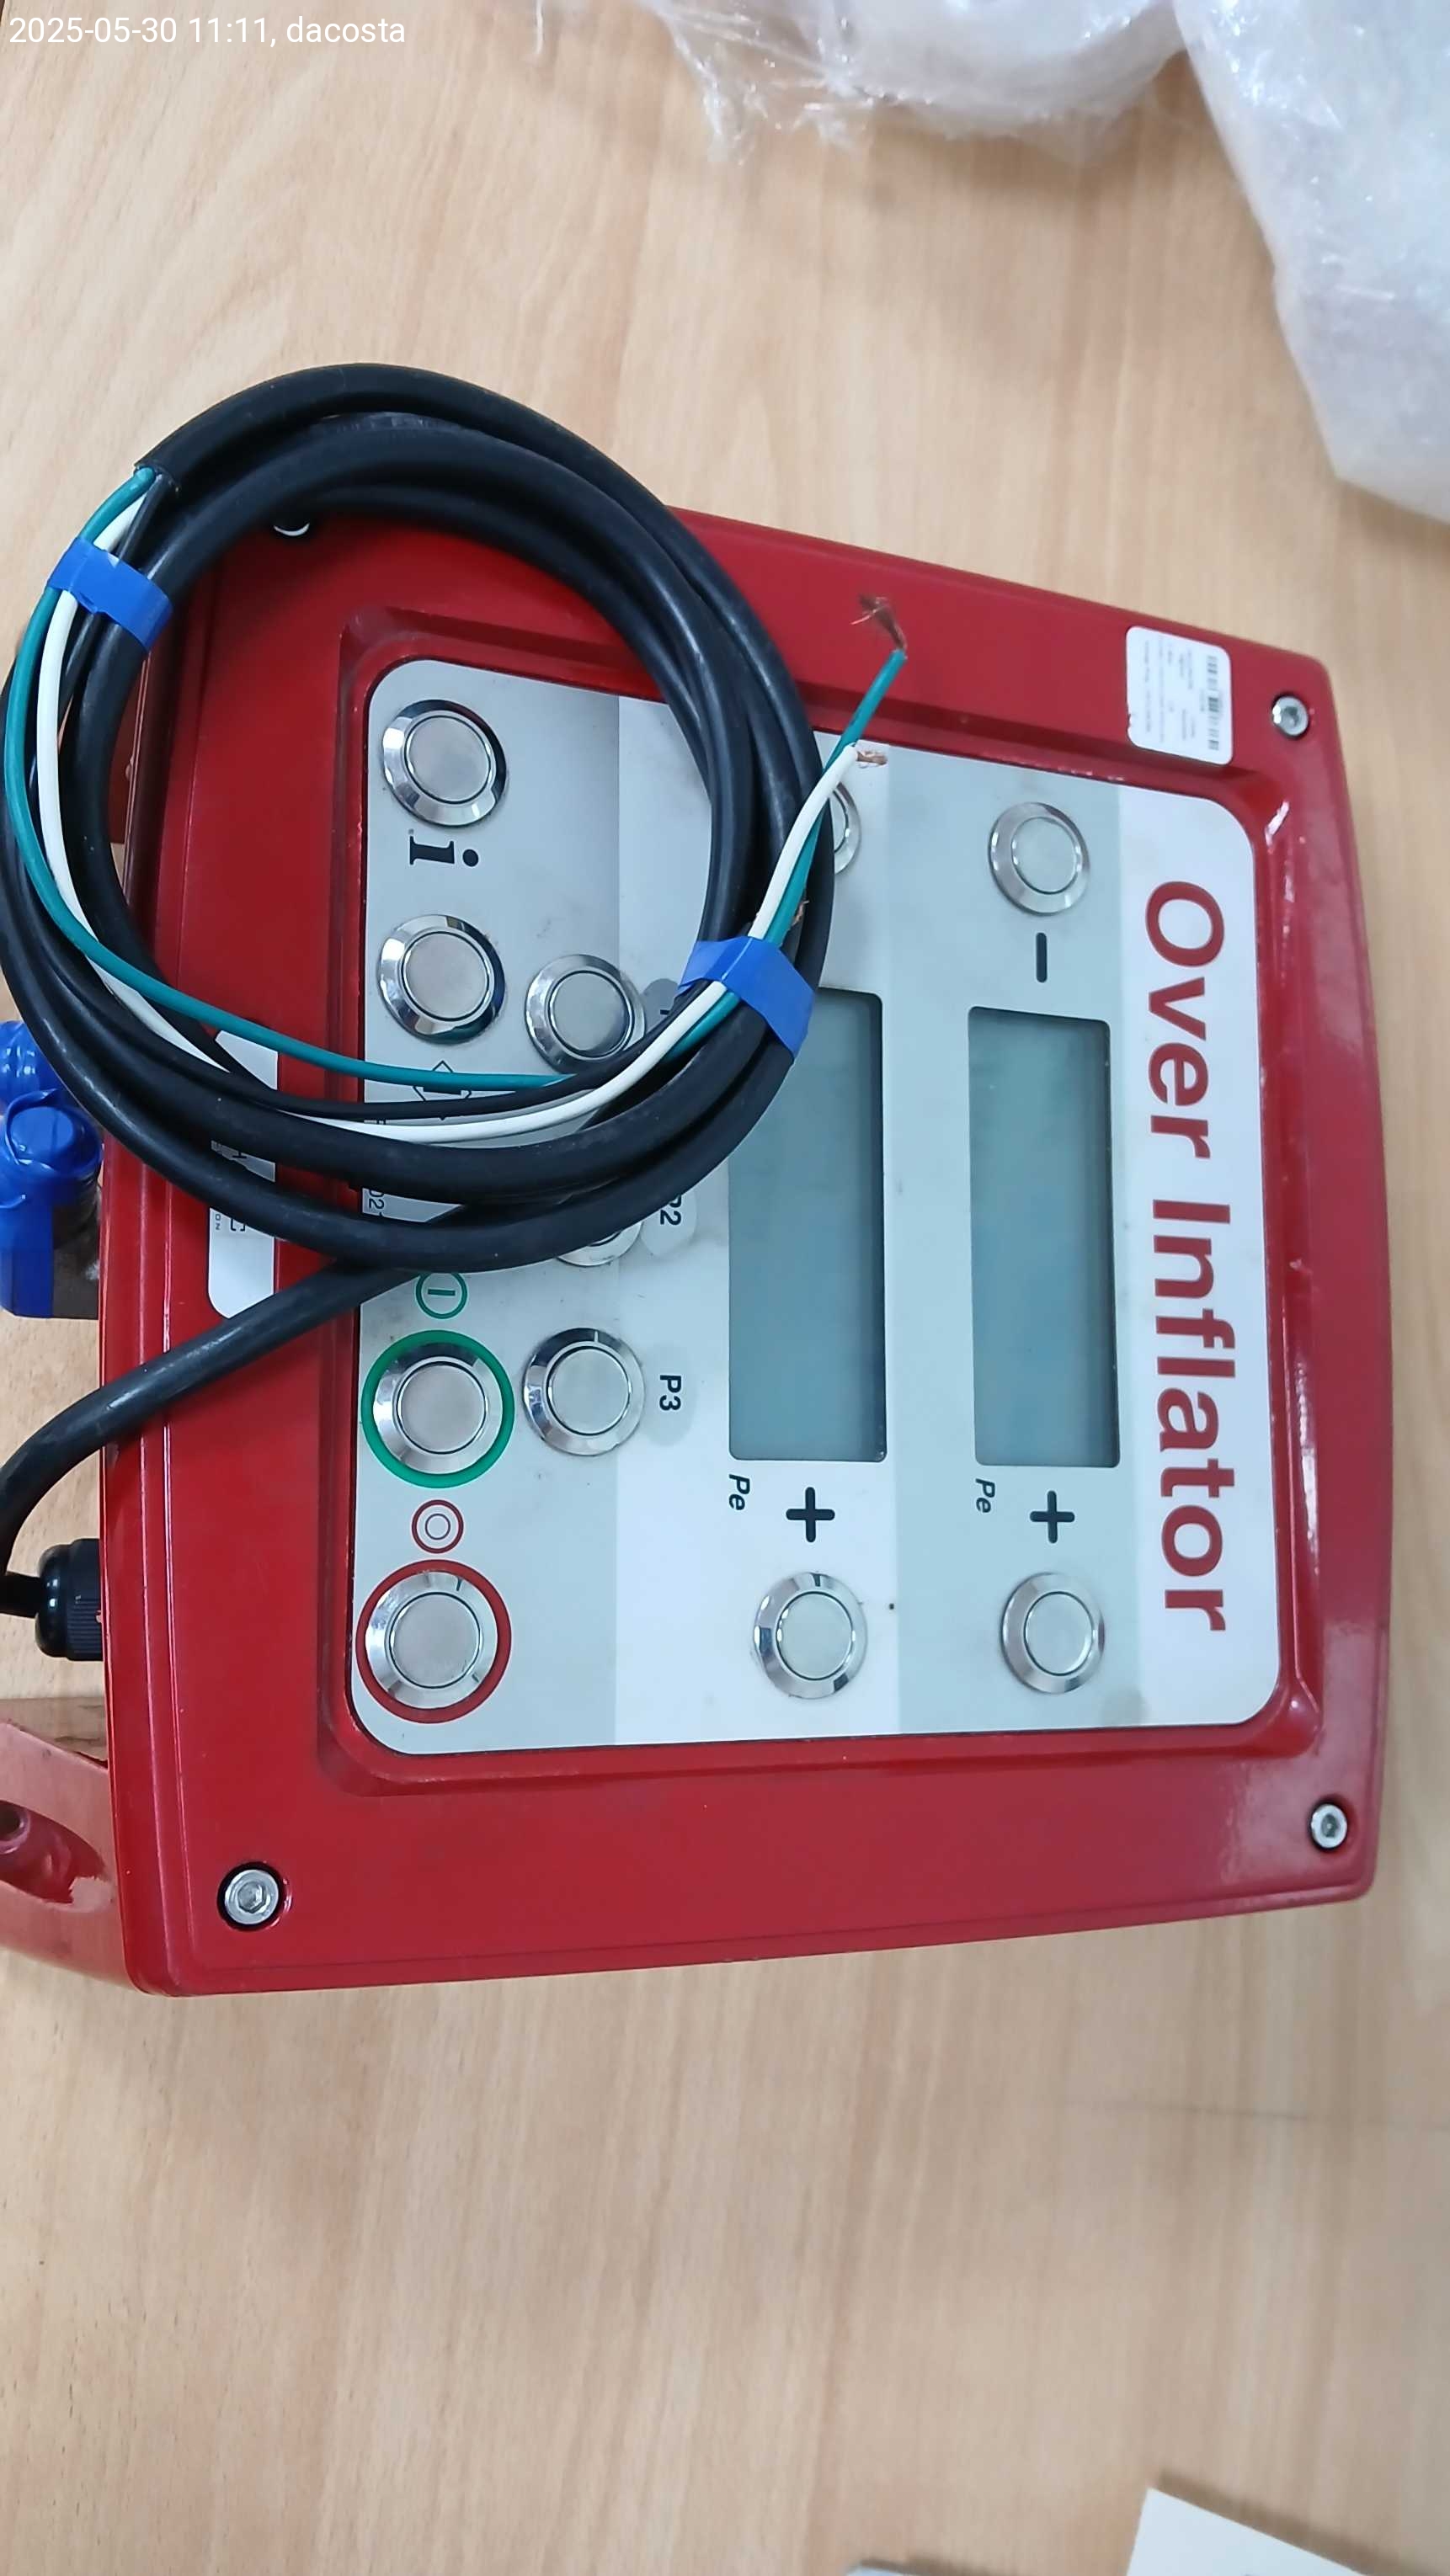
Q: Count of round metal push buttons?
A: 11